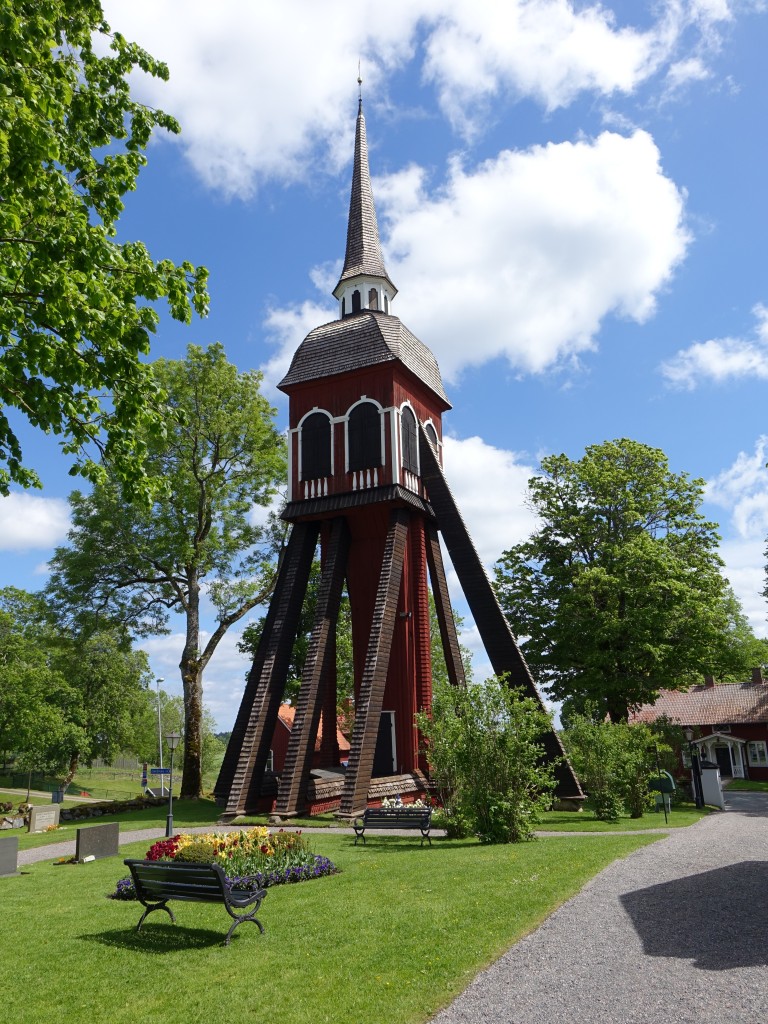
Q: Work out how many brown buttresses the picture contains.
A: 6